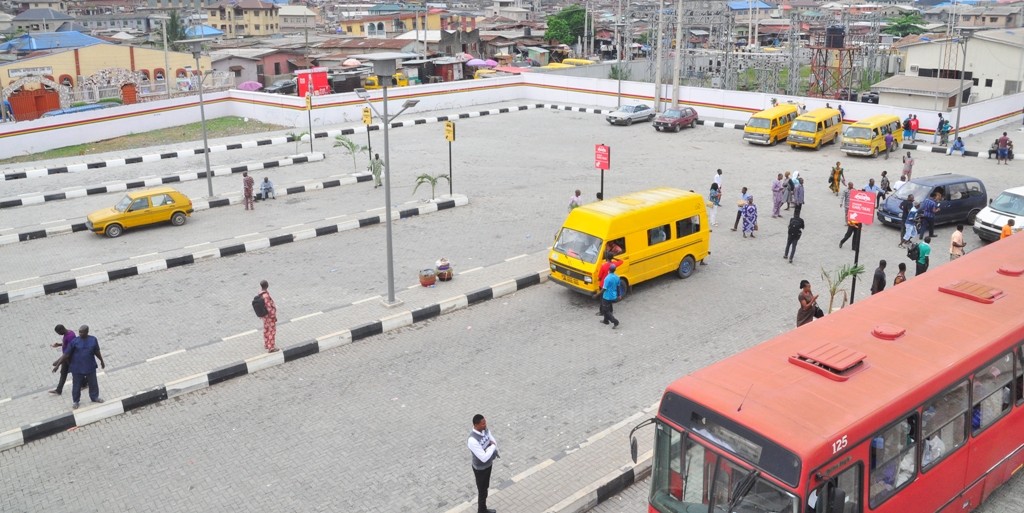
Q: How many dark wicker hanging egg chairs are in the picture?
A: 0